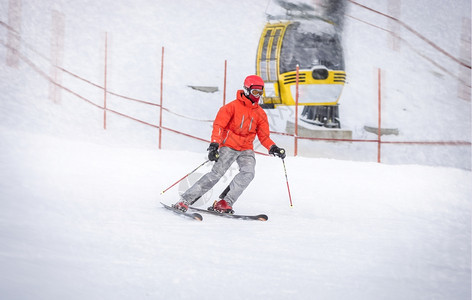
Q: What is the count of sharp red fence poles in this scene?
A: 5